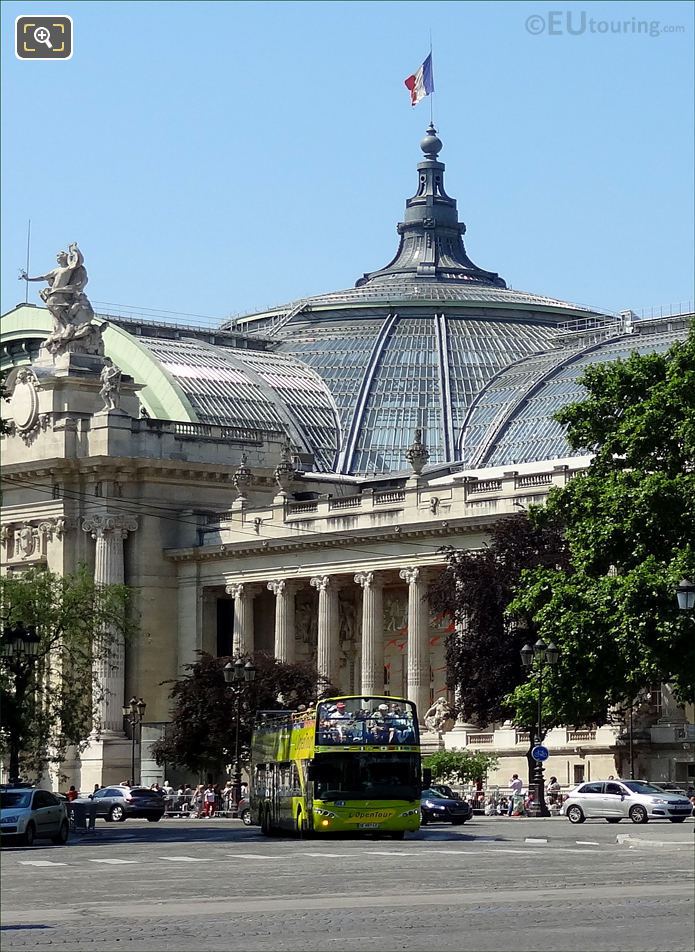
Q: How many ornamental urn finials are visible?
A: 3